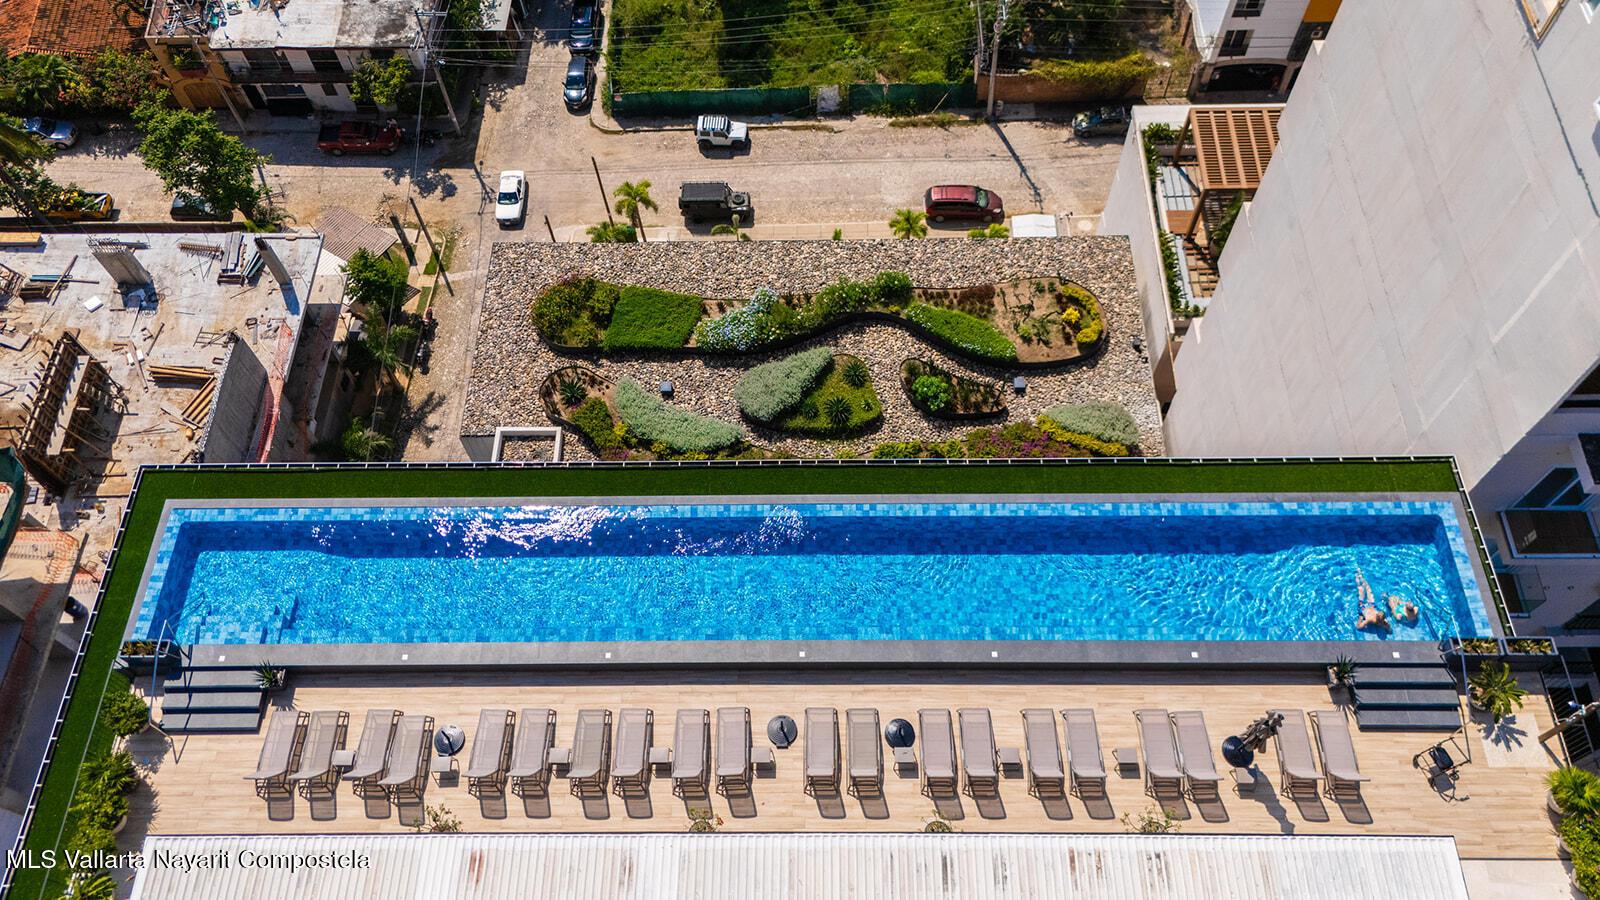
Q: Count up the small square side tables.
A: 9